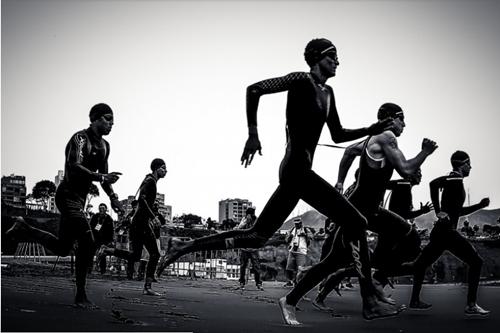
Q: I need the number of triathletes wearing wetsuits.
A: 6